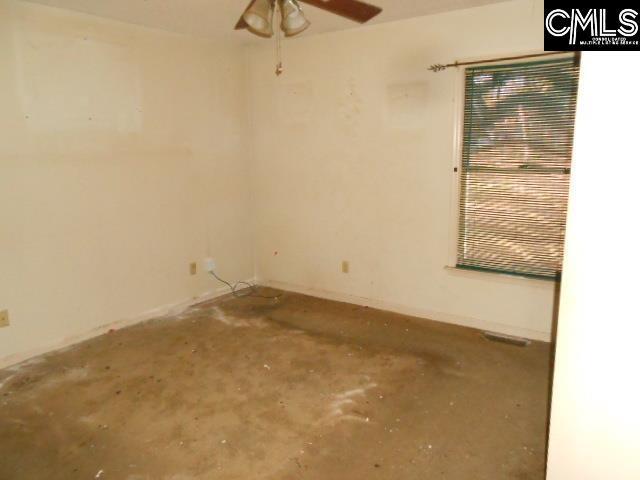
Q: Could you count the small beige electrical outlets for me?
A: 3